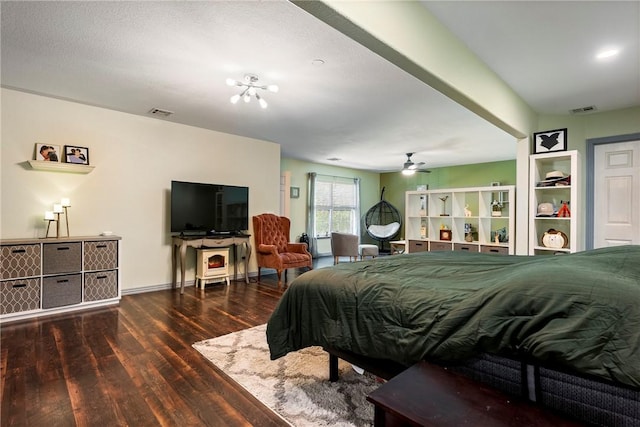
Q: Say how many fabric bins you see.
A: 10